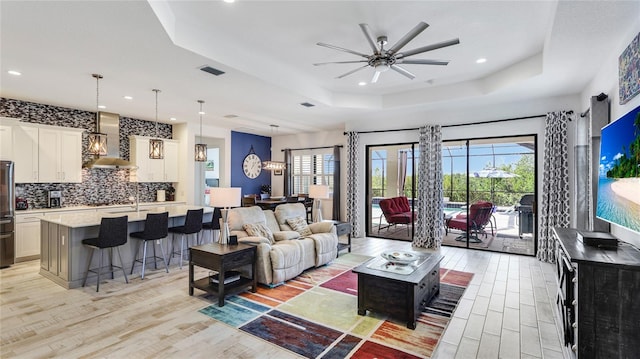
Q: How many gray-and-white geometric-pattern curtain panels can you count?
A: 3